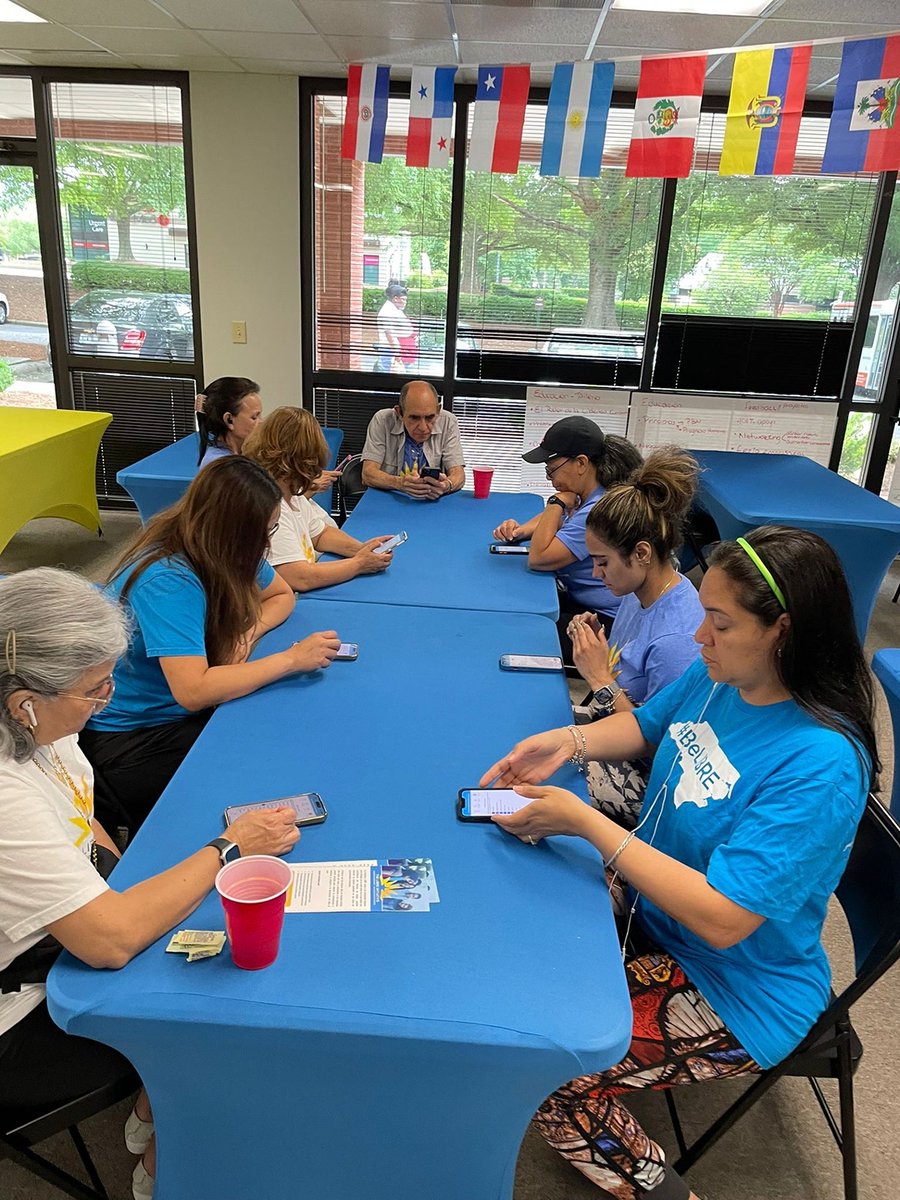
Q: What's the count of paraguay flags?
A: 1